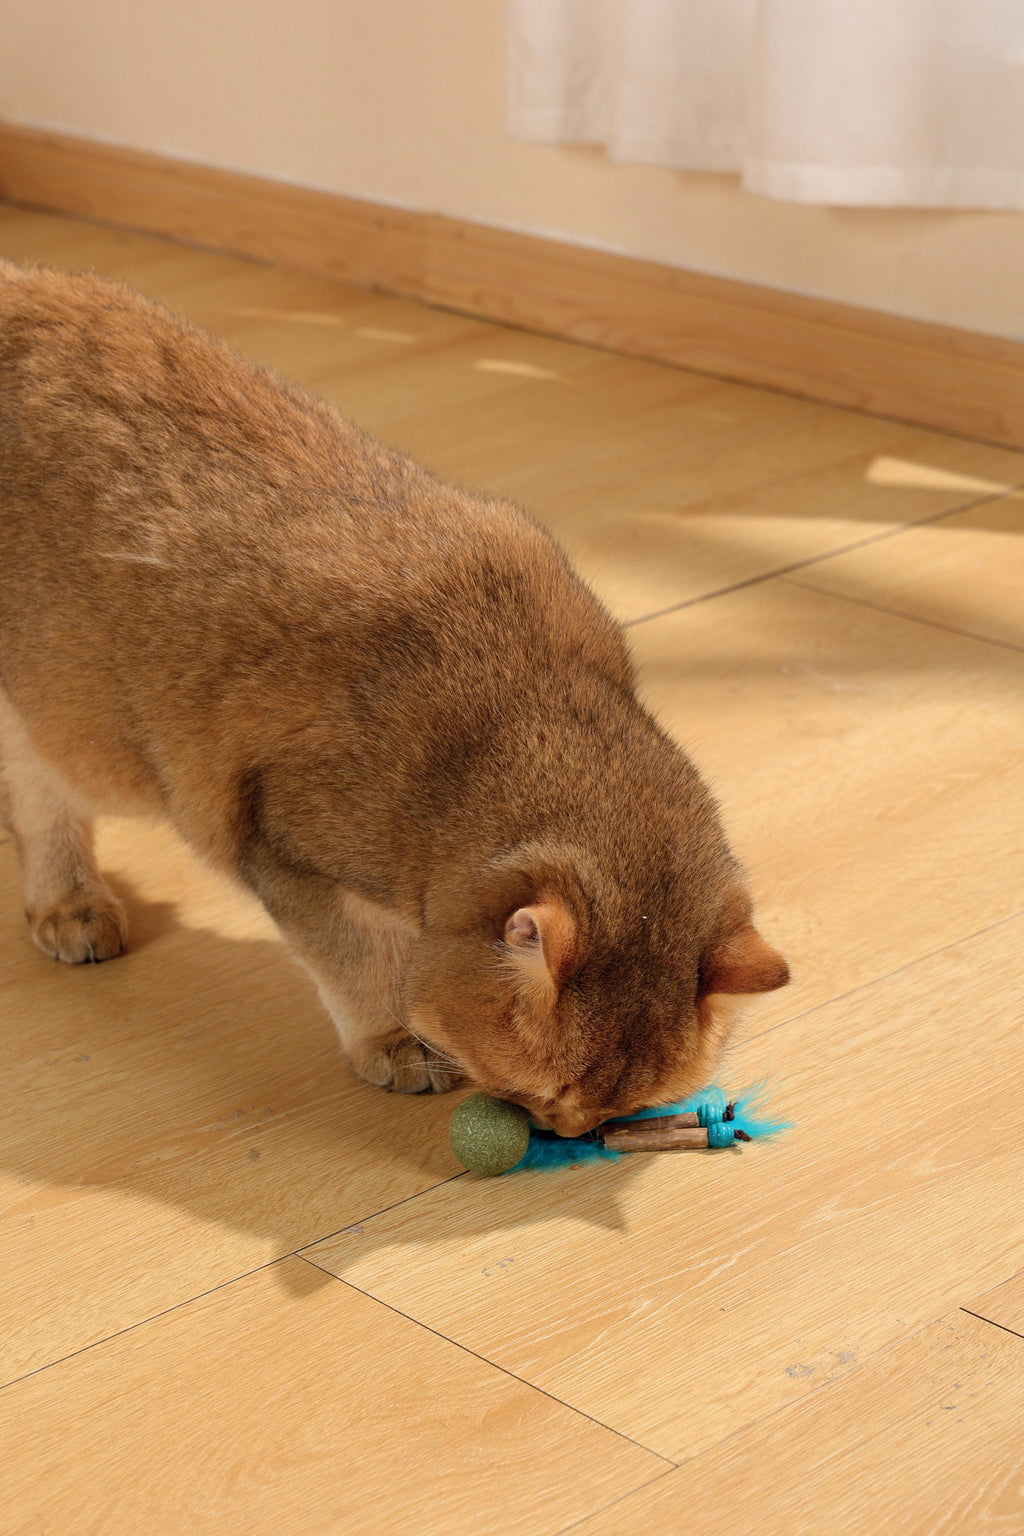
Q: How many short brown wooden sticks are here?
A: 2